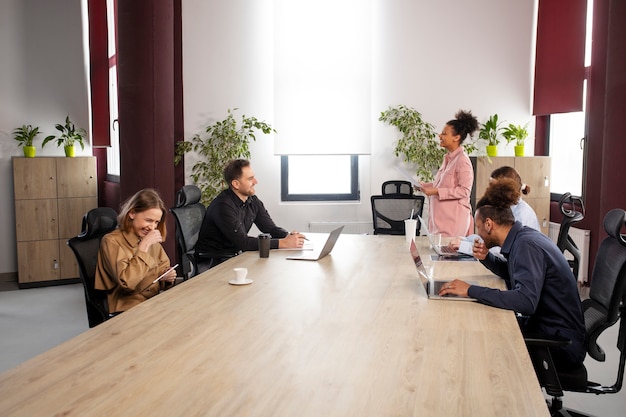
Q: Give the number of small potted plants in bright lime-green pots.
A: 4